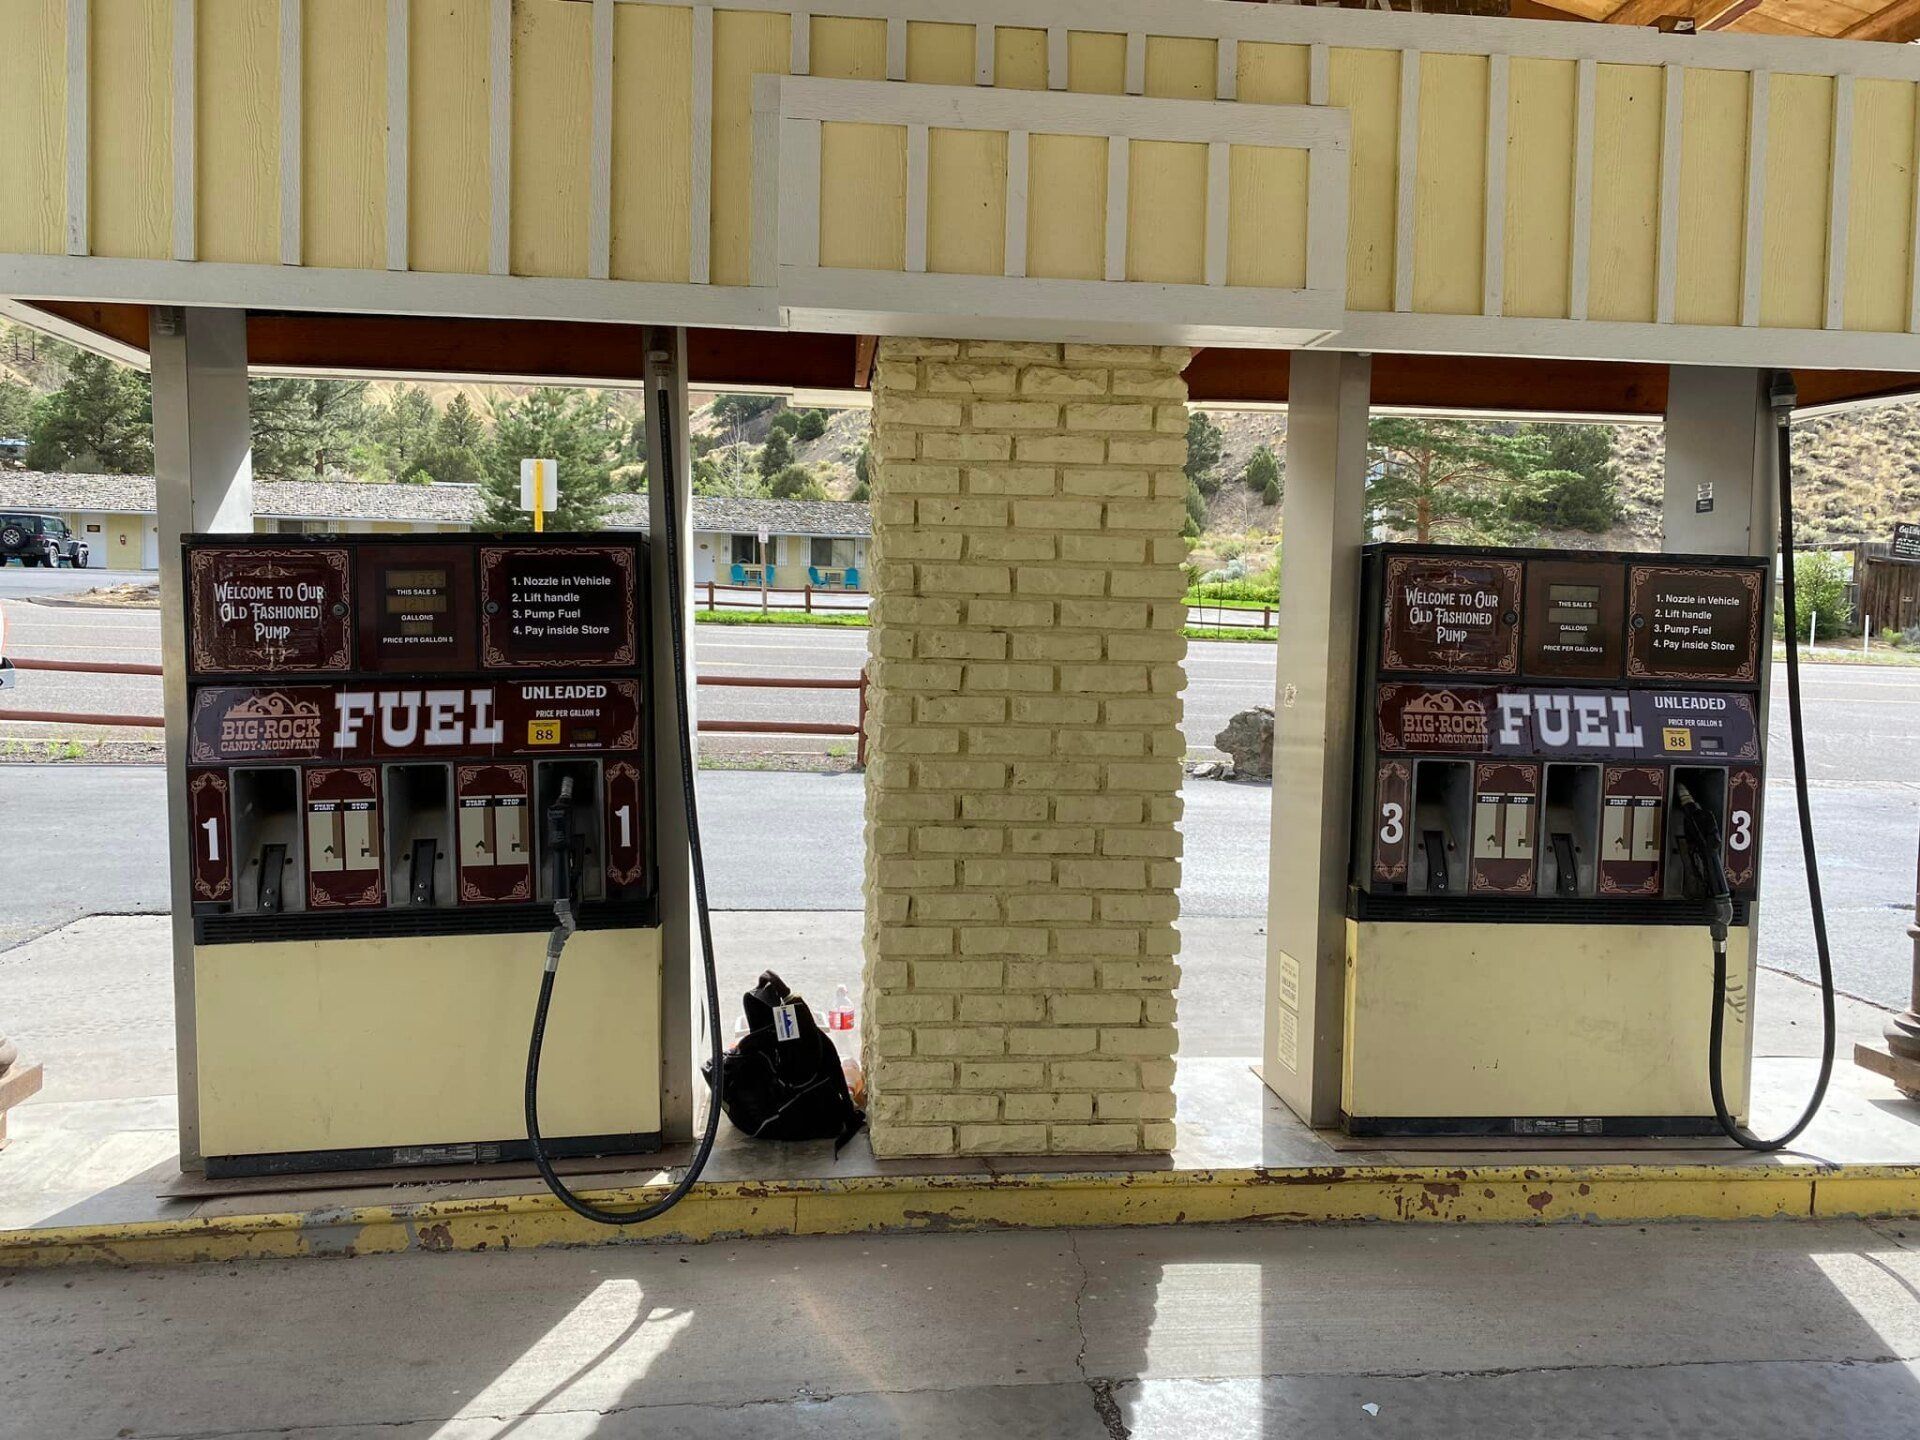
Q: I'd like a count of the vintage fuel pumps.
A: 2